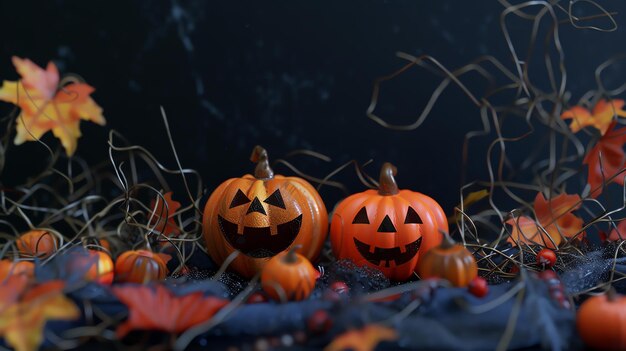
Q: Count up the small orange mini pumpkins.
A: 7